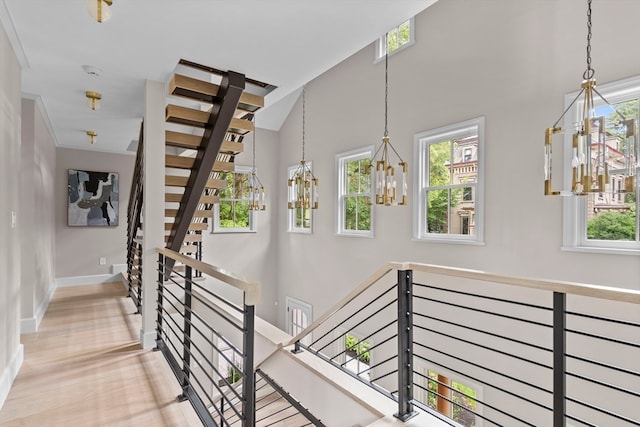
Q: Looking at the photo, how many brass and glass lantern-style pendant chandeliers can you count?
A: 4